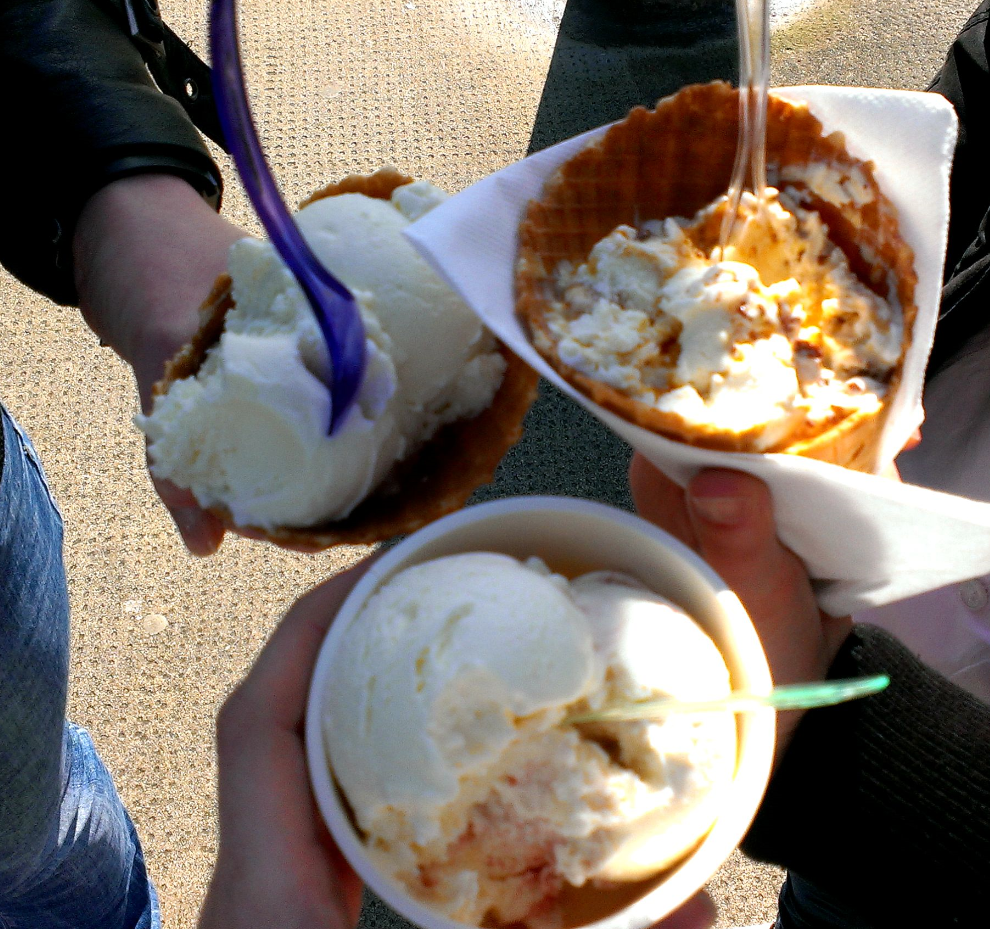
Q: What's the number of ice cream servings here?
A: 3